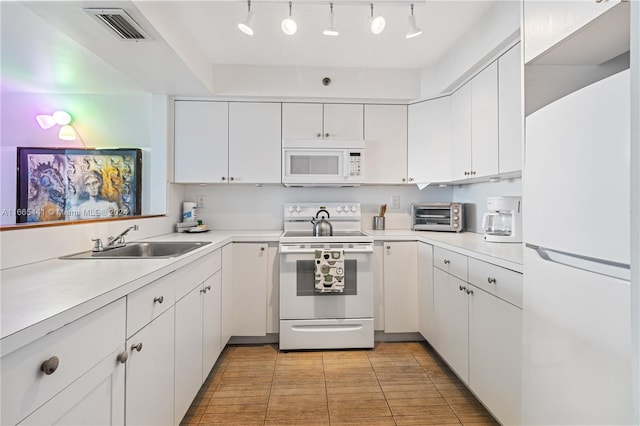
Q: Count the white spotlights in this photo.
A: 5